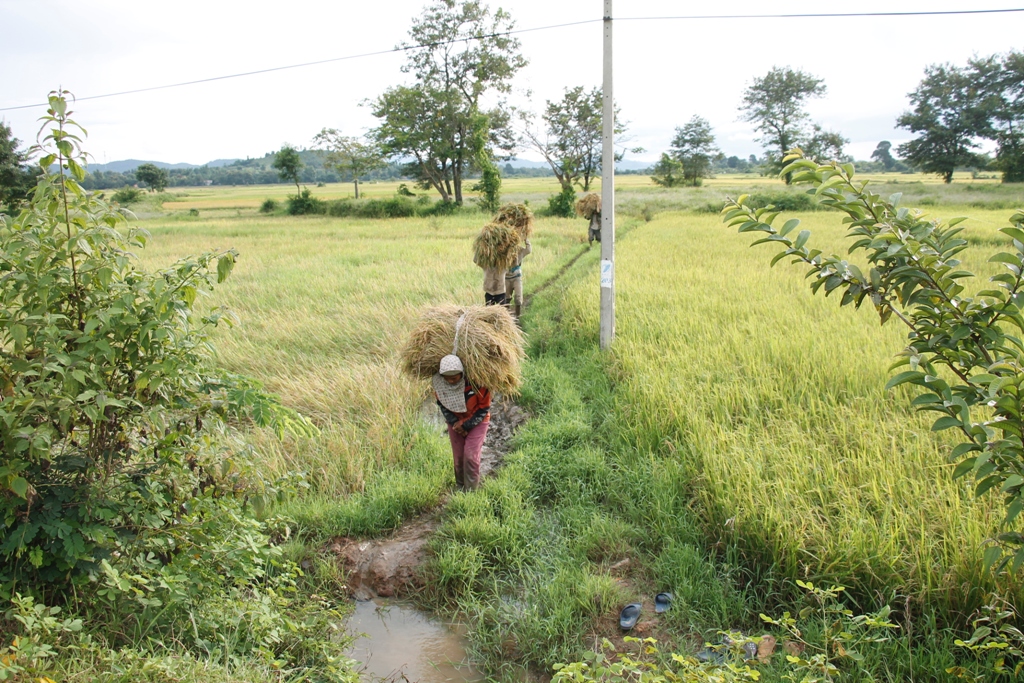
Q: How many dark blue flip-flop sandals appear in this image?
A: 2